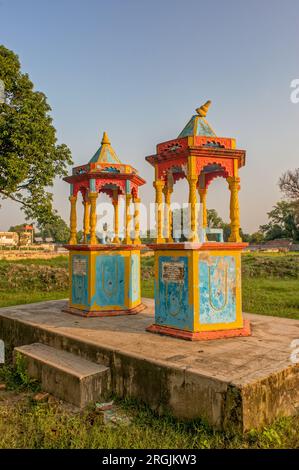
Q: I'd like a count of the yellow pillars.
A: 11